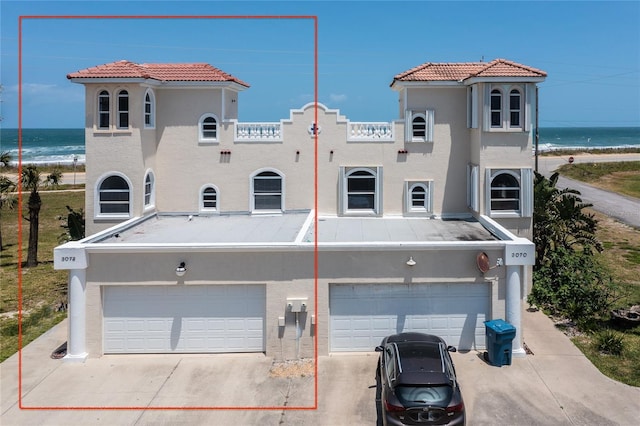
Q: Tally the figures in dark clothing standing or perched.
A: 0